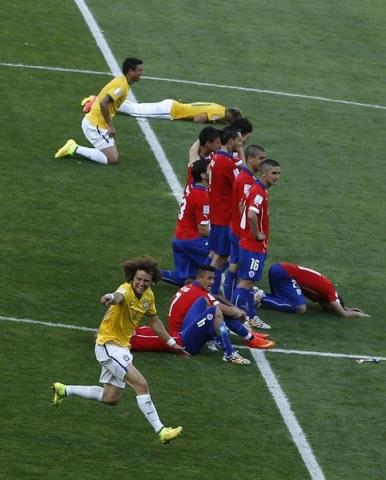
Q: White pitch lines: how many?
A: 3